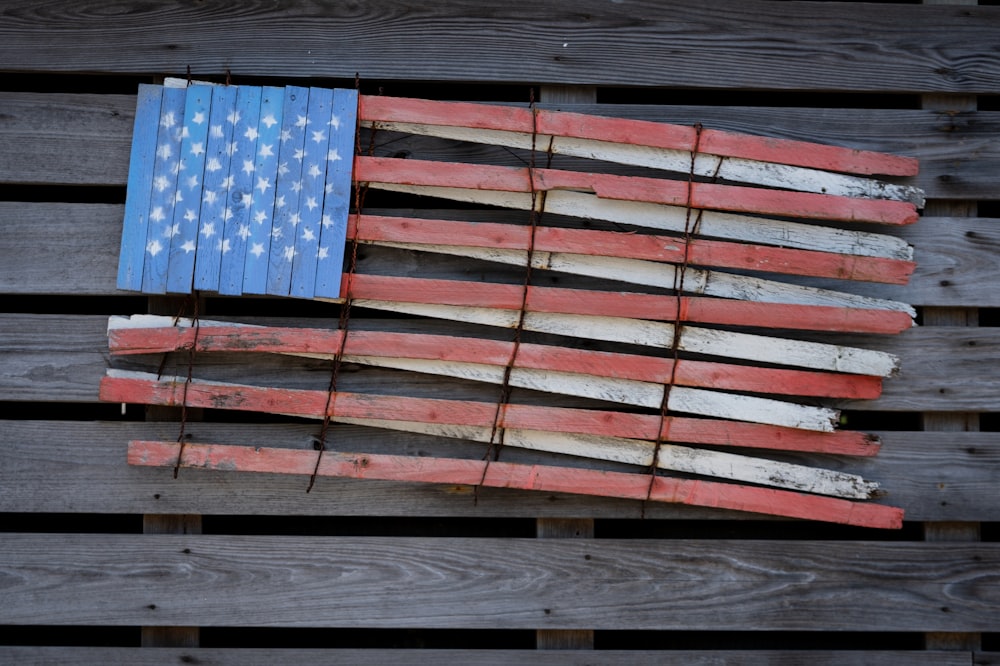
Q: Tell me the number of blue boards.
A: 9